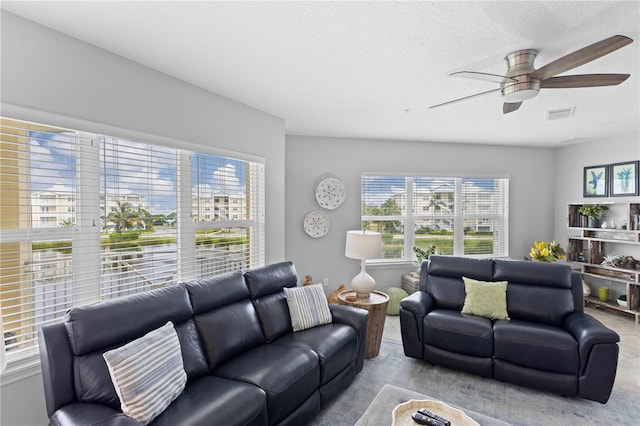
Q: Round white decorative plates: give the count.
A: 2